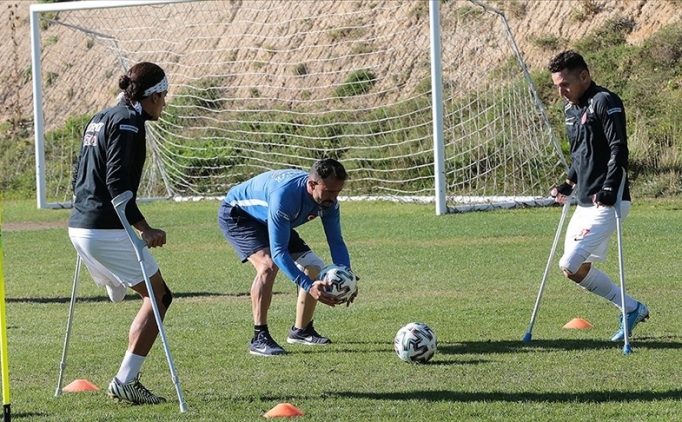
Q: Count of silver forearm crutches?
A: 4